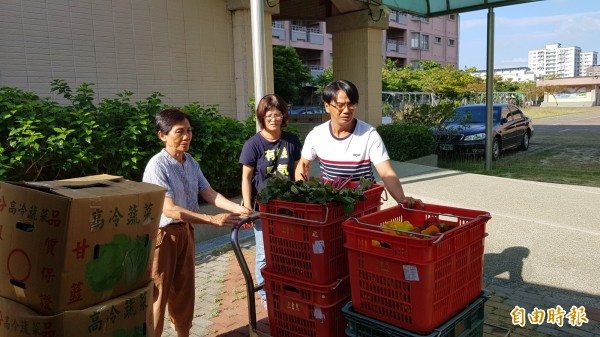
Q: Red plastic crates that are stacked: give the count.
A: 3